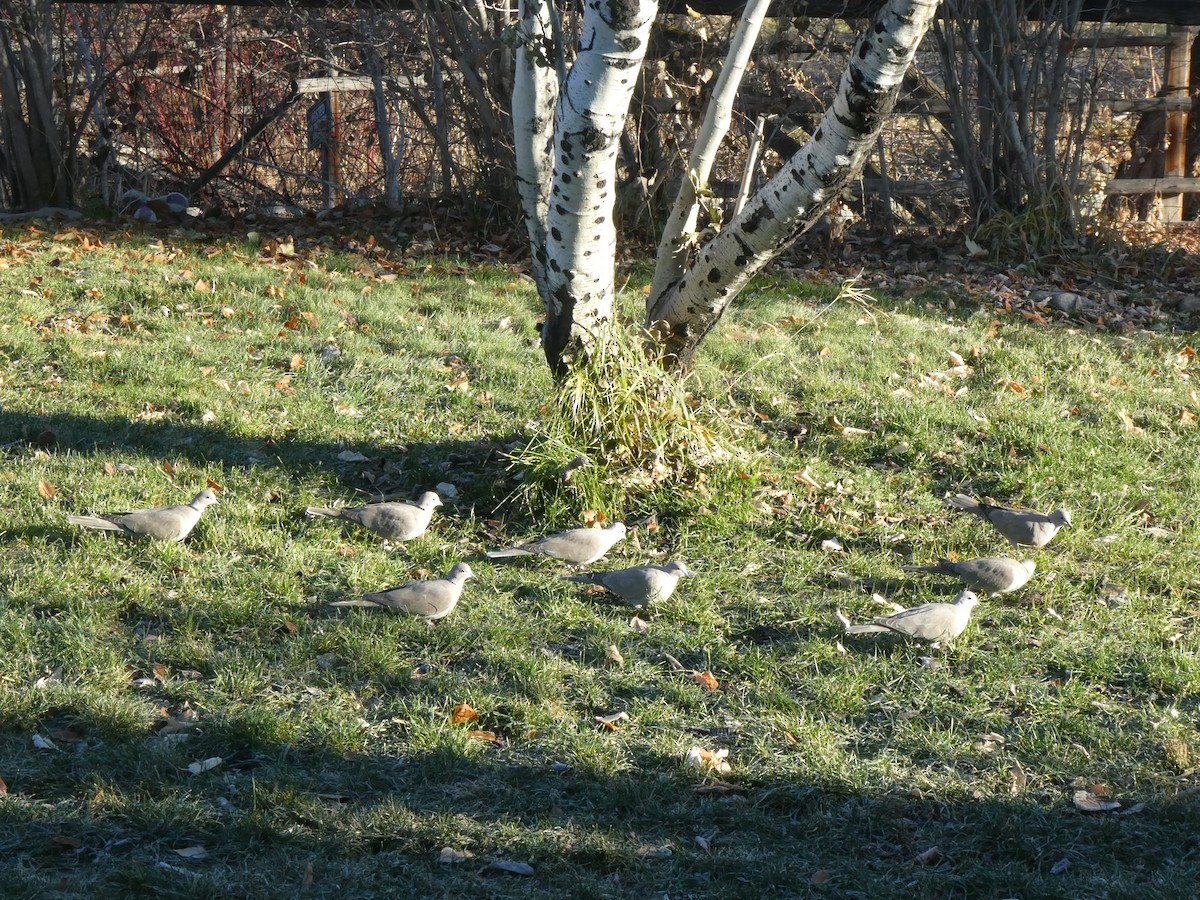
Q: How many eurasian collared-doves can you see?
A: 8